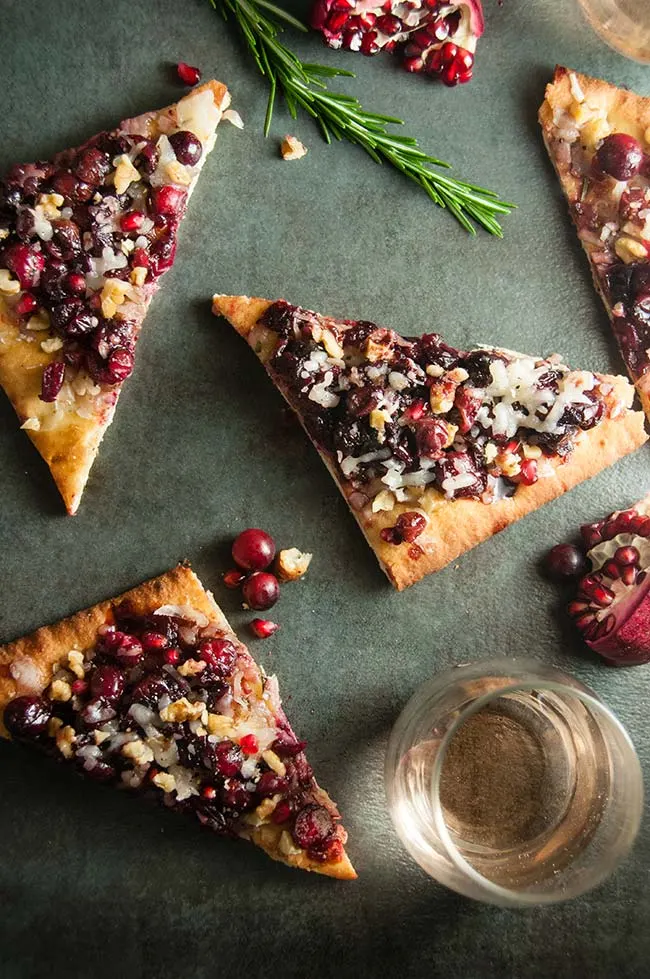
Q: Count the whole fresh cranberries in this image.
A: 3